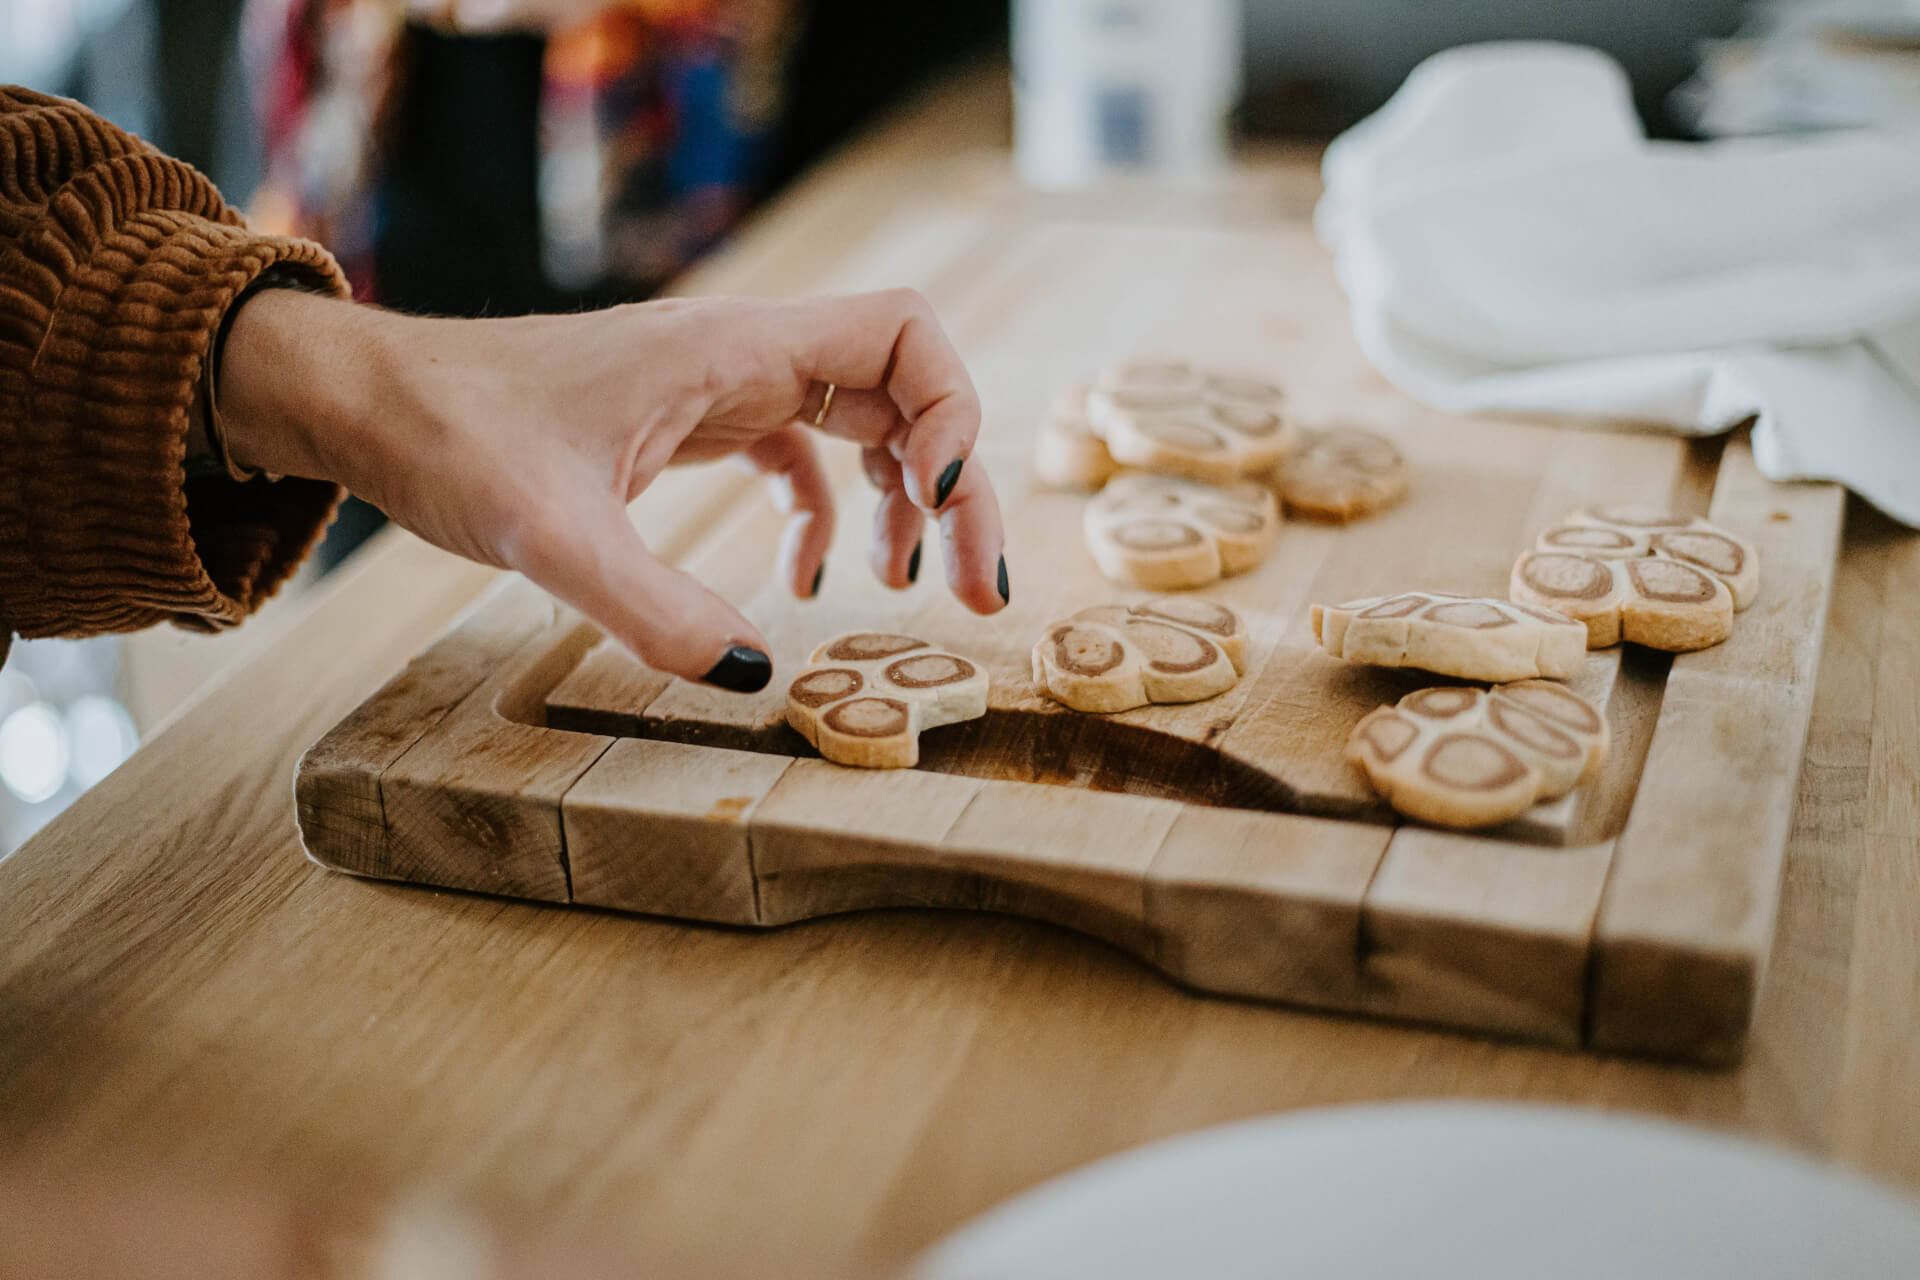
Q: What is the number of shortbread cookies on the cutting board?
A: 9